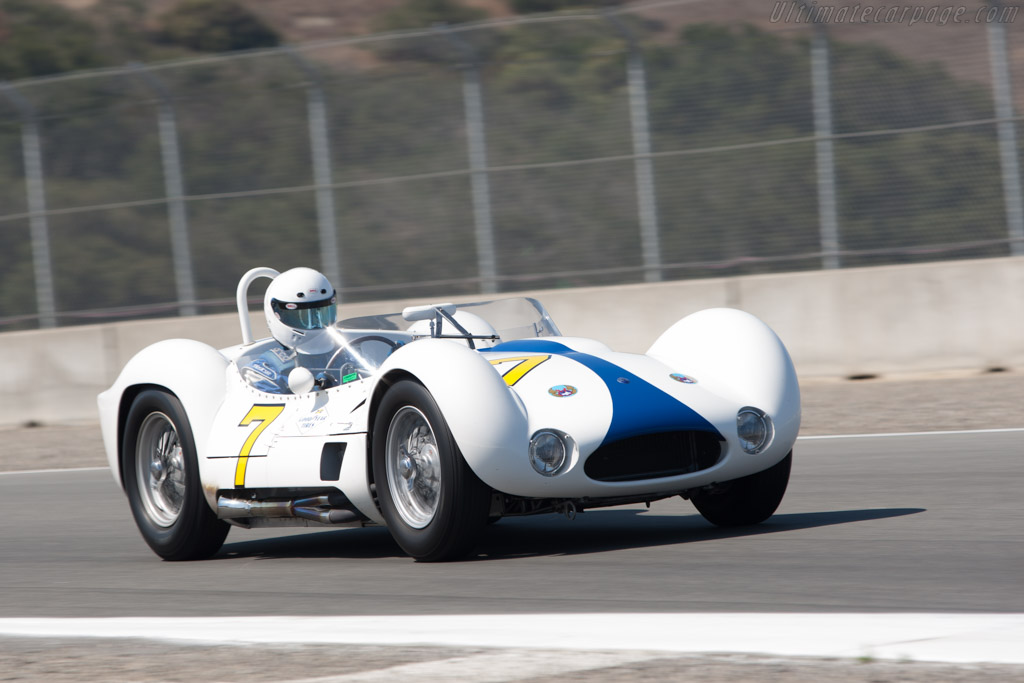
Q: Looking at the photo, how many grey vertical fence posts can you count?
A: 7